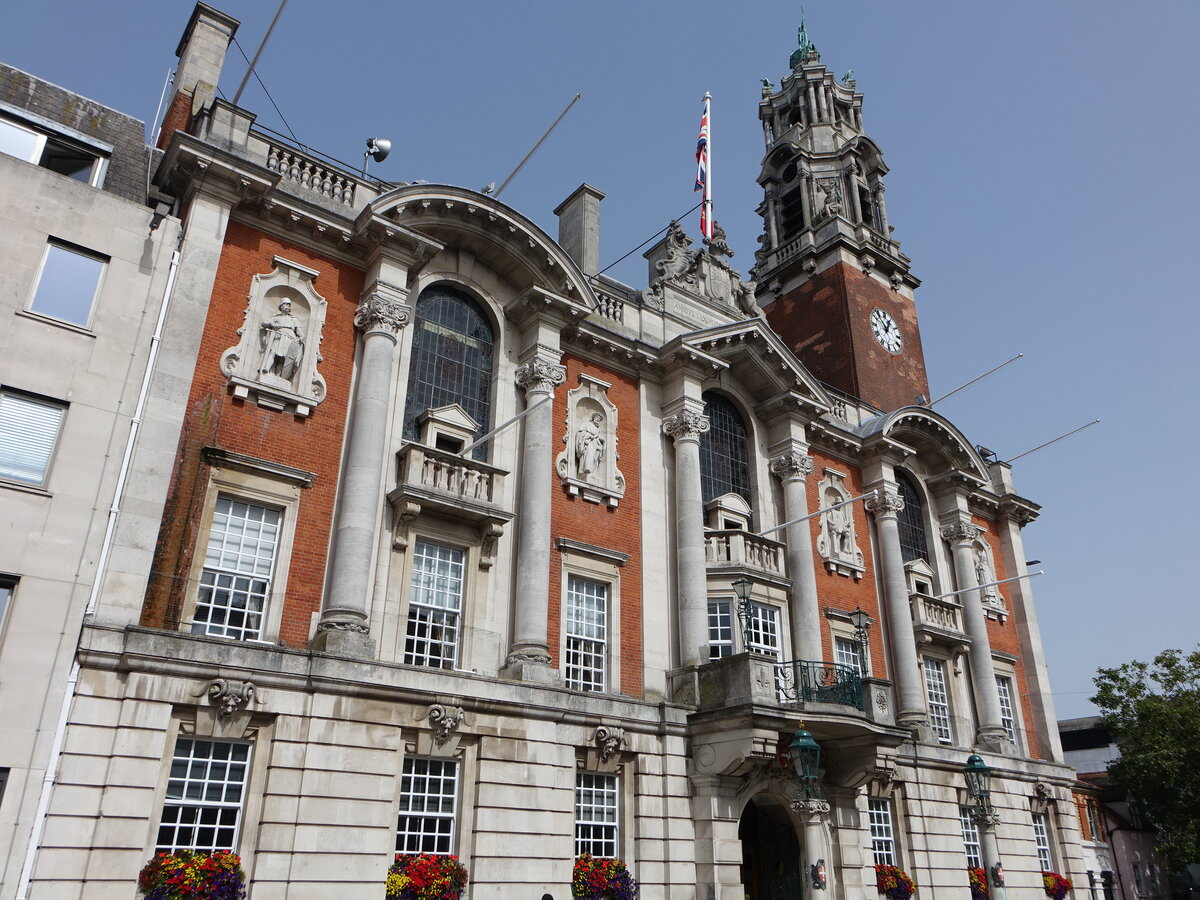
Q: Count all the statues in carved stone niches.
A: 4